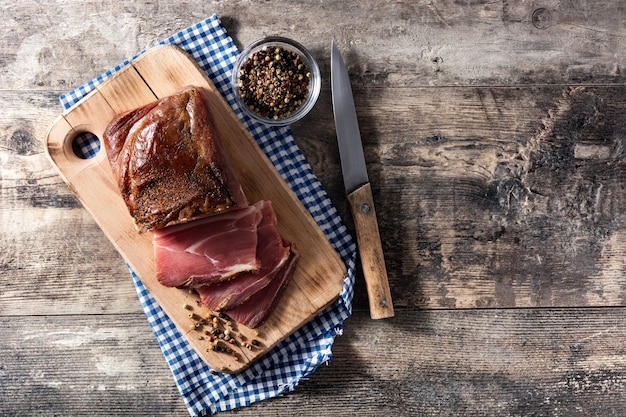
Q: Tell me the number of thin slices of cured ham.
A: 3